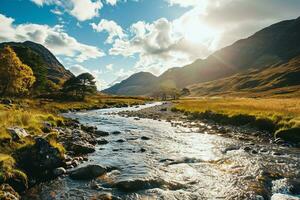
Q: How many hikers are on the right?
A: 0